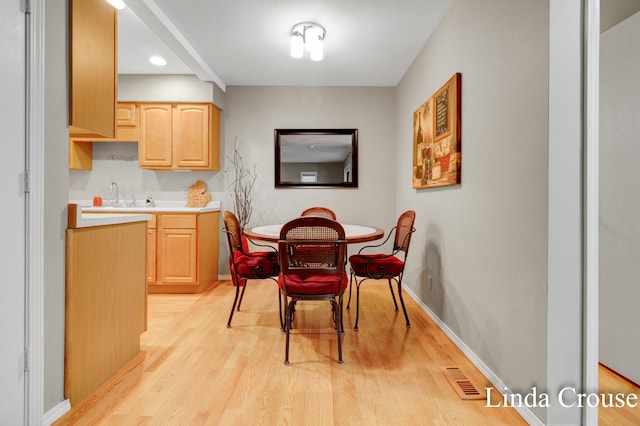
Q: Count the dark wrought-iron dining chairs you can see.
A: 4